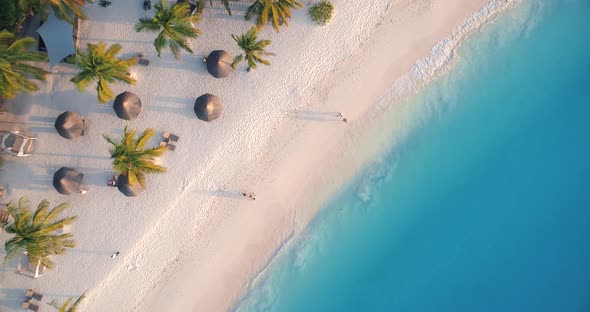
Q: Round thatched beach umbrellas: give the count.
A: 6